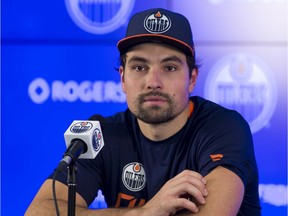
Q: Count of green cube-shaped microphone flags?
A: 0